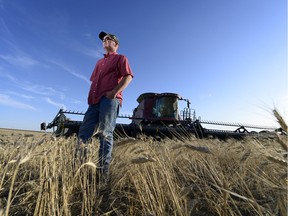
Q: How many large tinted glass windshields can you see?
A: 1